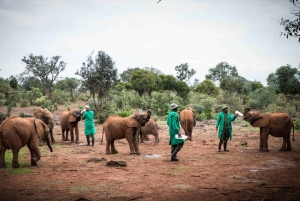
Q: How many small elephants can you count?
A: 7